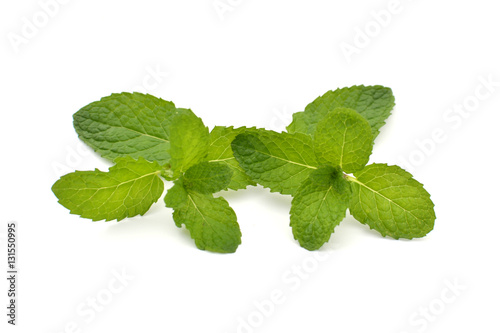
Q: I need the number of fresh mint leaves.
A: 11